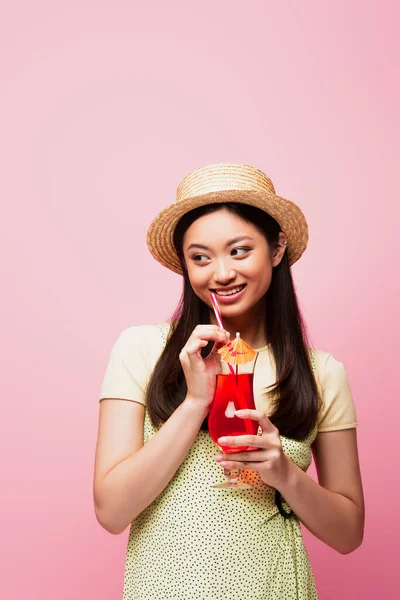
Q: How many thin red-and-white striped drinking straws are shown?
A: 1